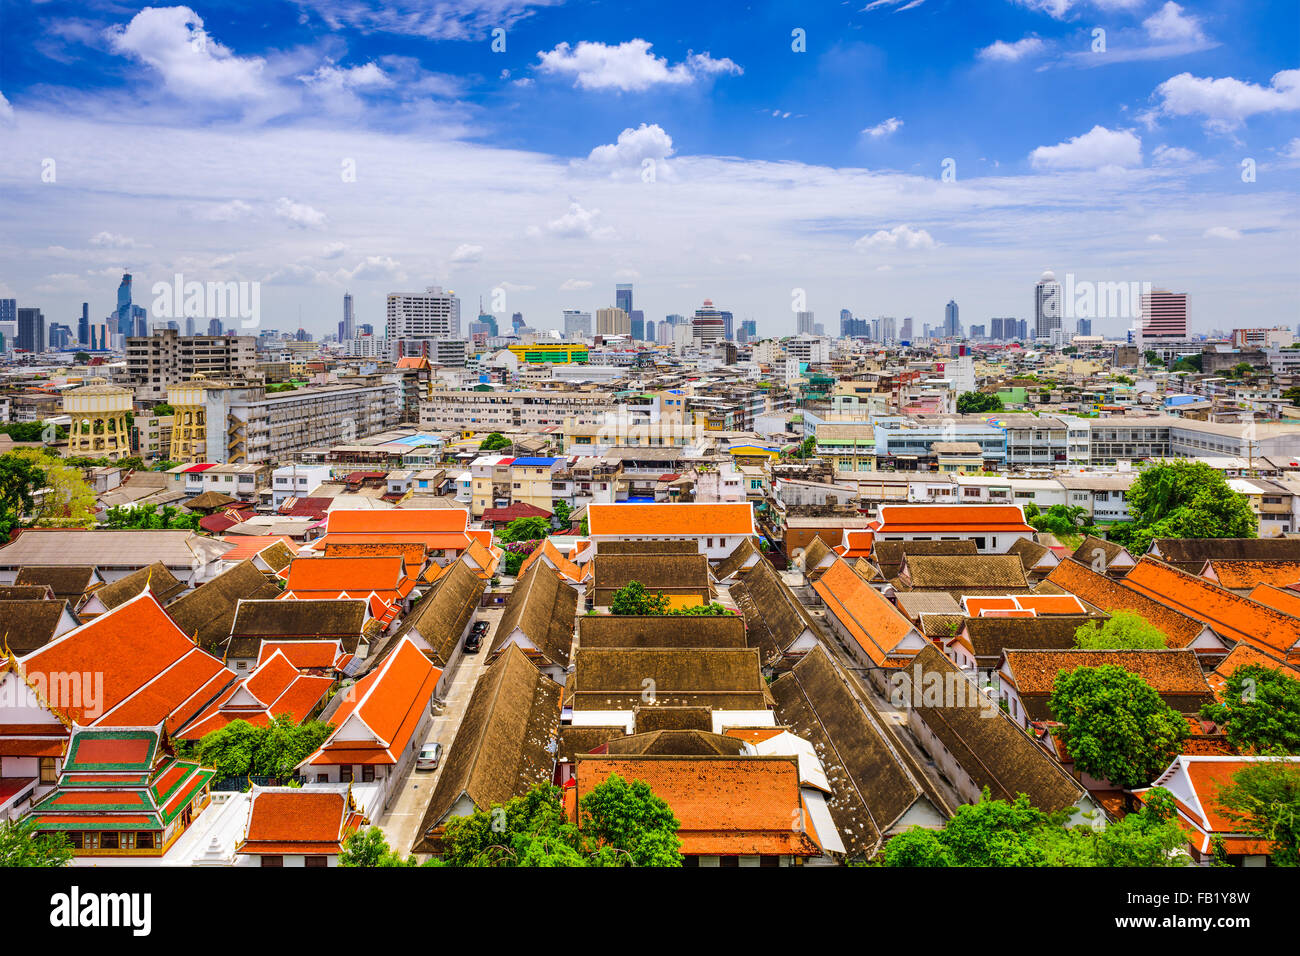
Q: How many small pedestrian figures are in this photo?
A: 0